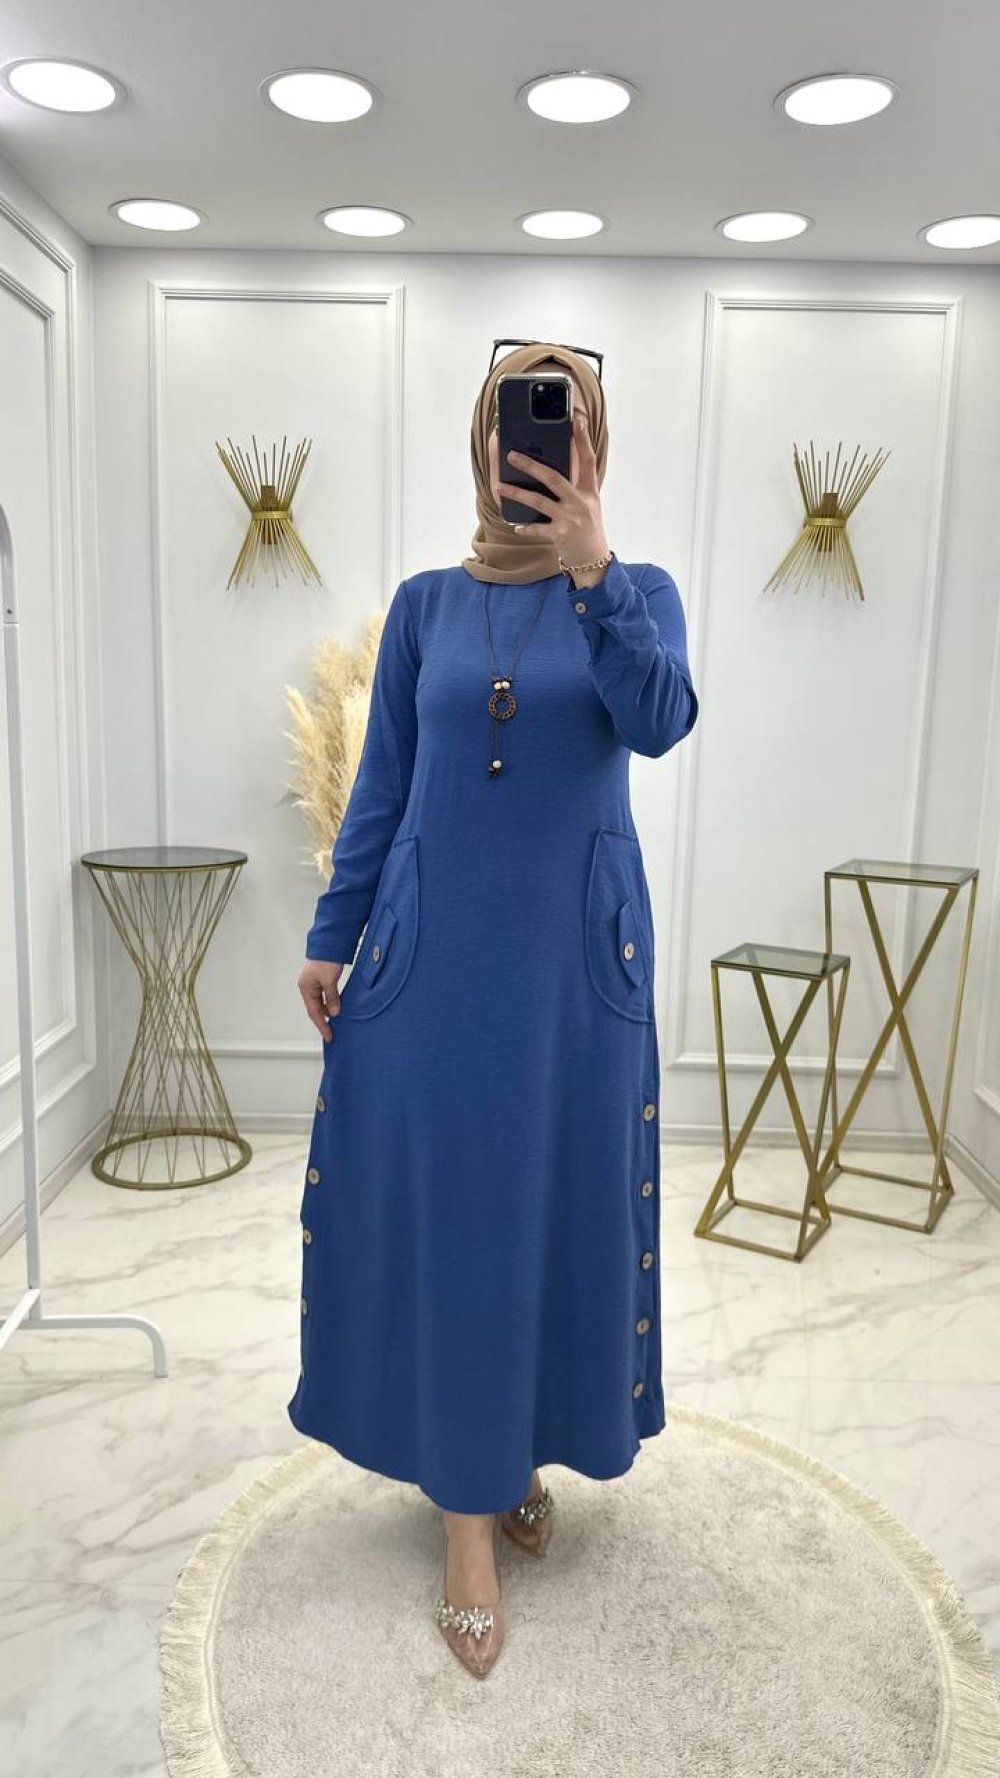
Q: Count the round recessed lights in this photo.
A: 9